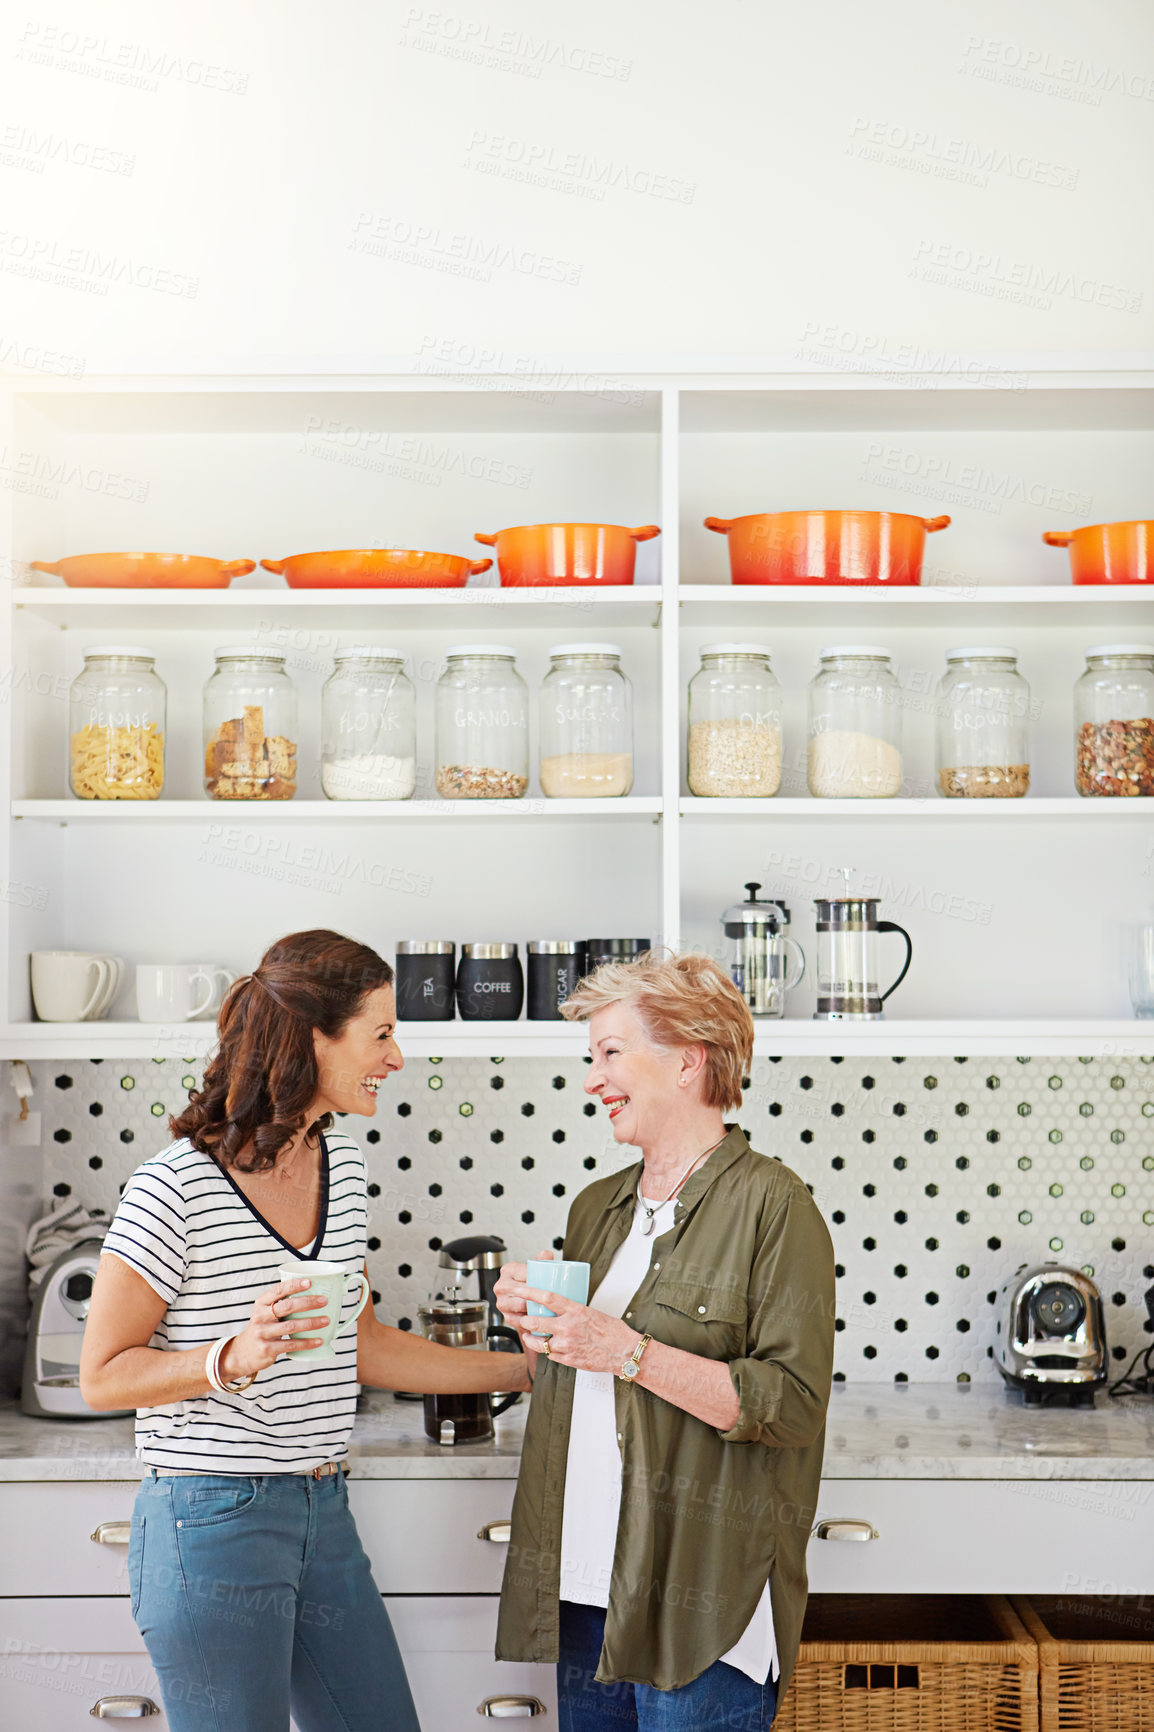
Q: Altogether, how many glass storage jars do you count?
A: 9